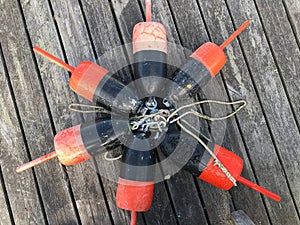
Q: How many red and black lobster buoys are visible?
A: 6